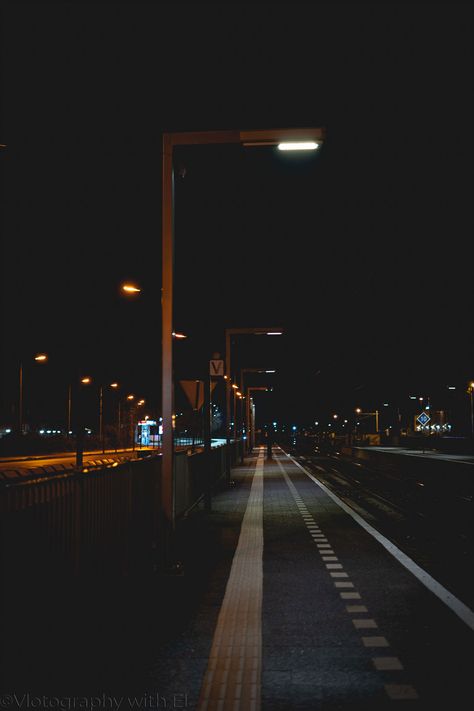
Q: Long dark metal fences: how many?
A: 1